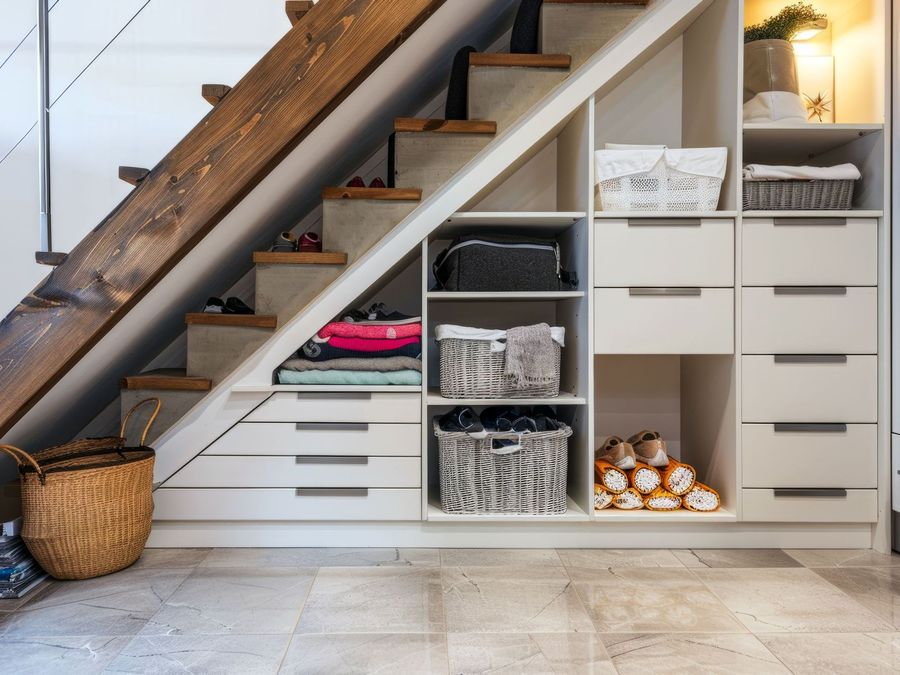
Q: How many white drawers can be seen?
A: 11